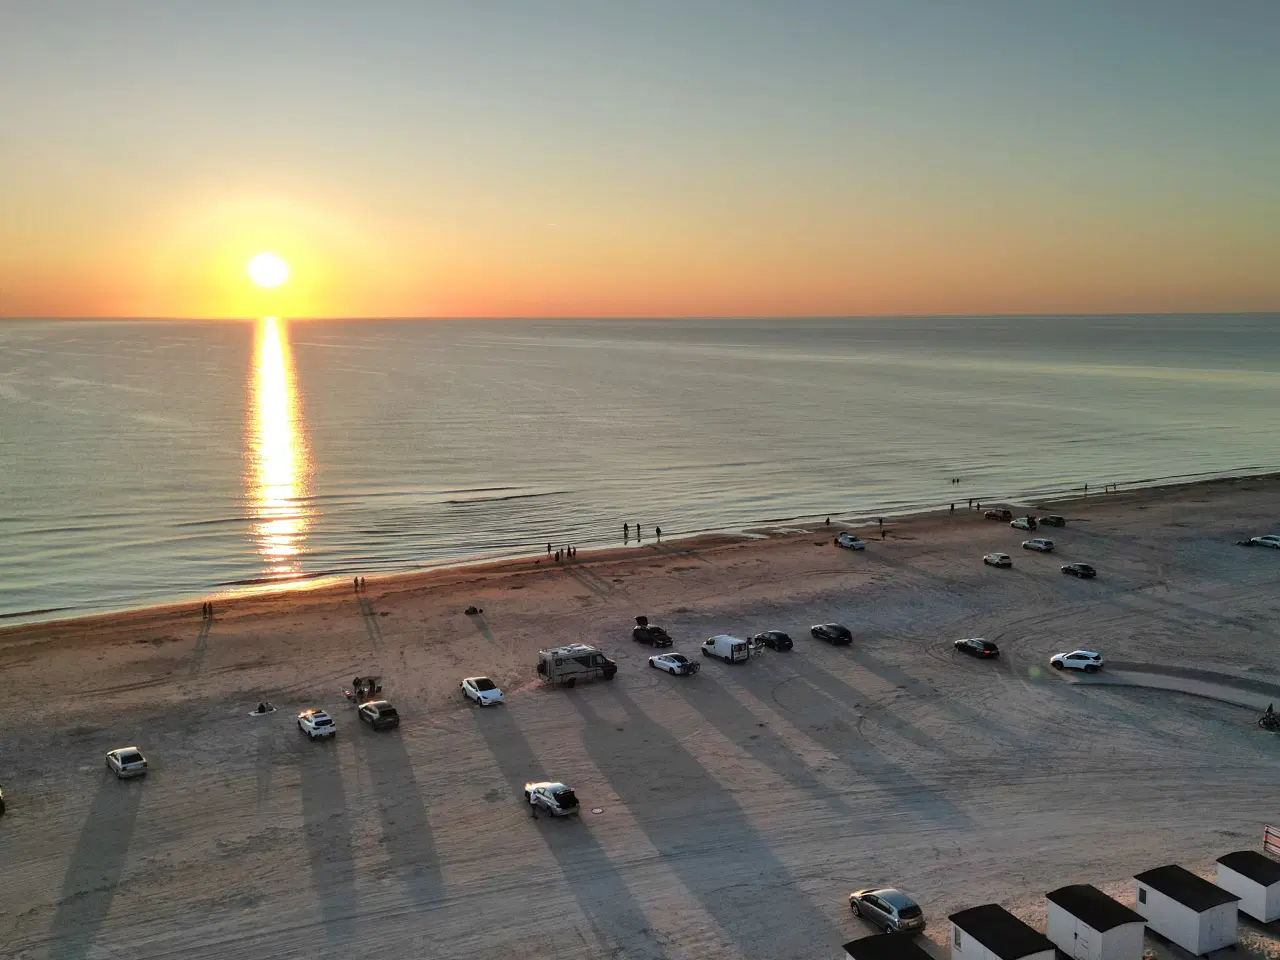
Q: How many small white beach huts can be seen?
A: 5